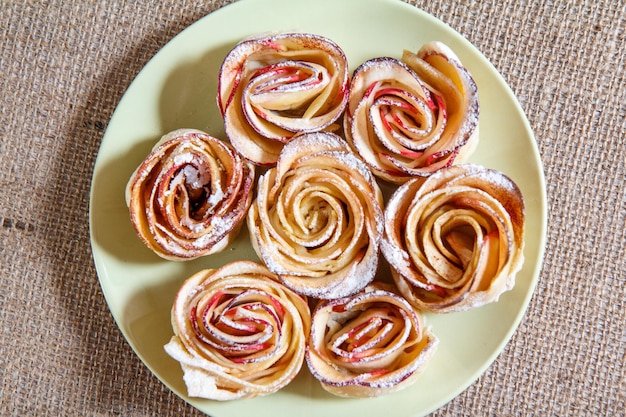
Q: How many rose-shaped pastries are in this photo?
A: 7